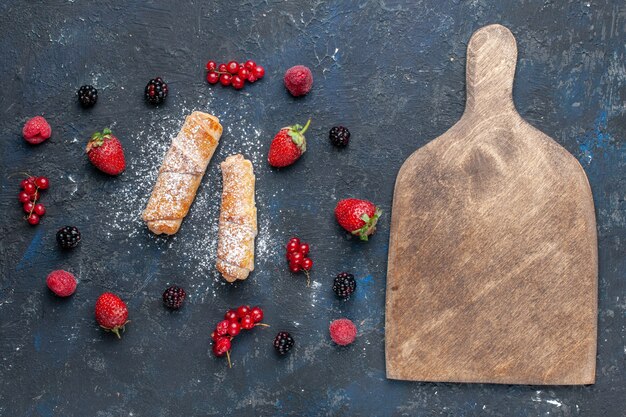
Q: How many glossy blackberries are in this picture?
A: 7